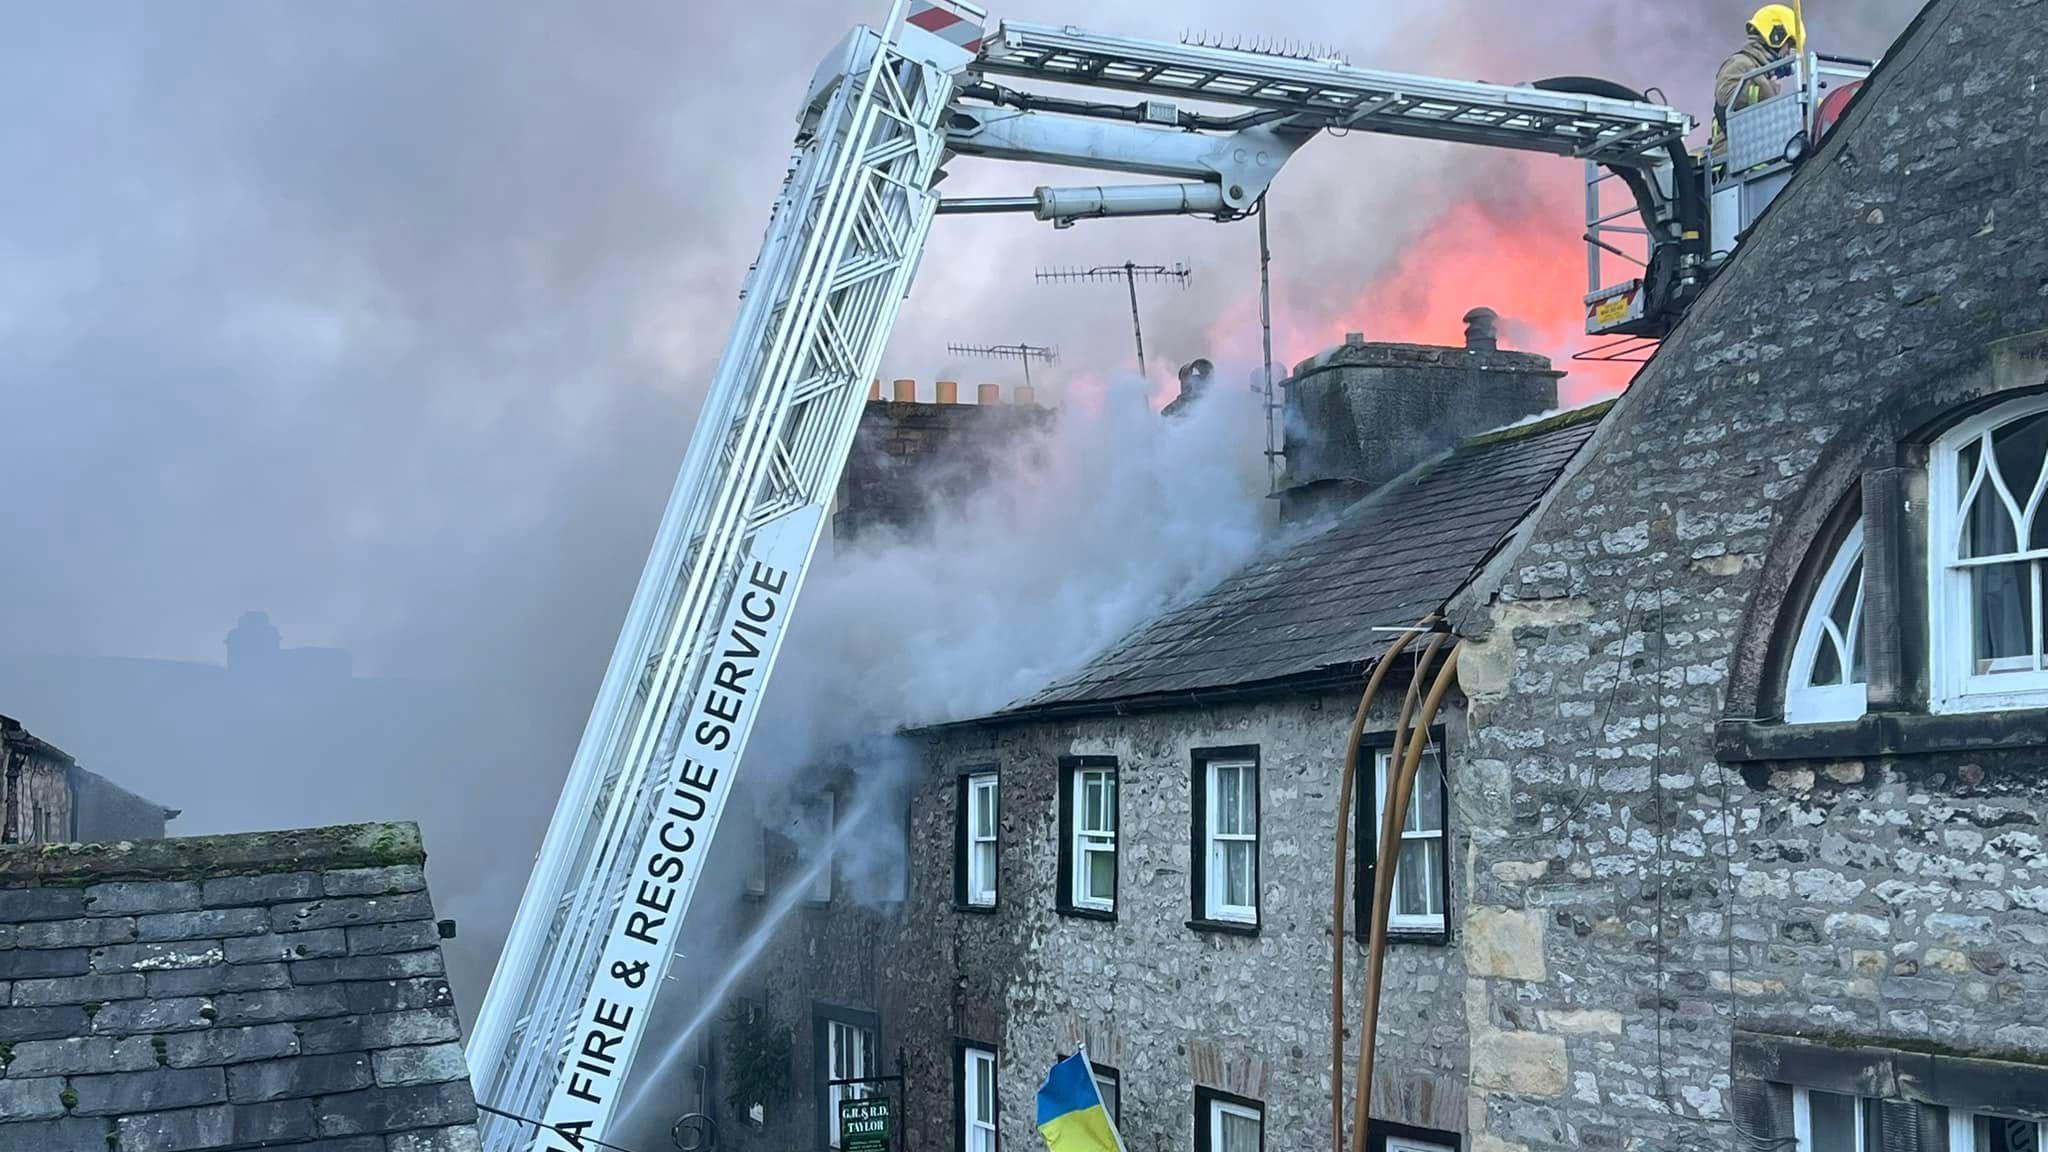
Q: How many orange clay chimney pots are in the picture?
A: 5